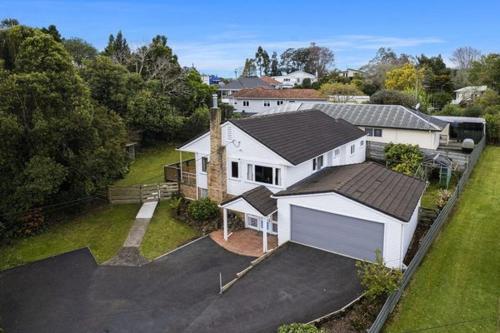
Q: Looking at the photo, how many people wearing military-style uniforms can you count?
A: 0